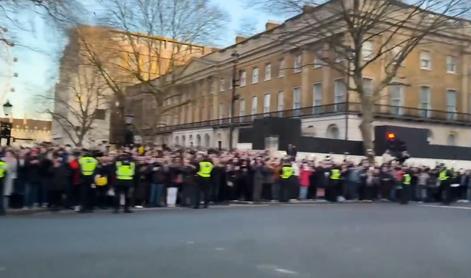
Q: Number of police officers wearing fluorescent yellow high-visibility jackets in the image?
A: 8